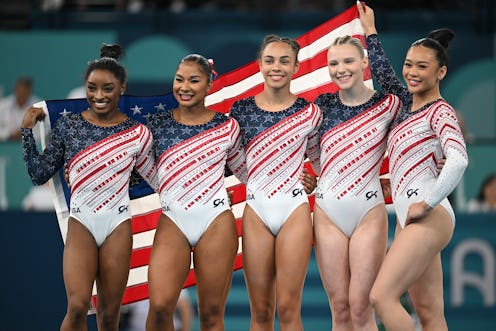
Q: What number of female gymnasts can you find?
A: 5